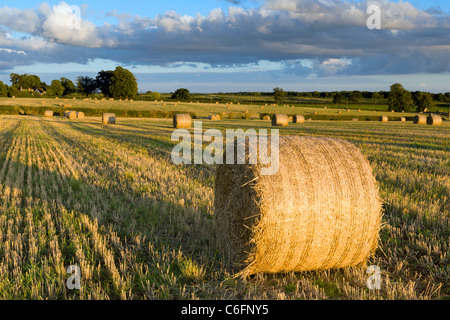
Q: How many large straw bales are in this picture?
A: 1